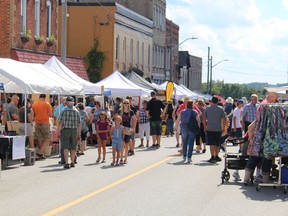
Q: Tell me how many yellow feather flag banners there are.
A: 1